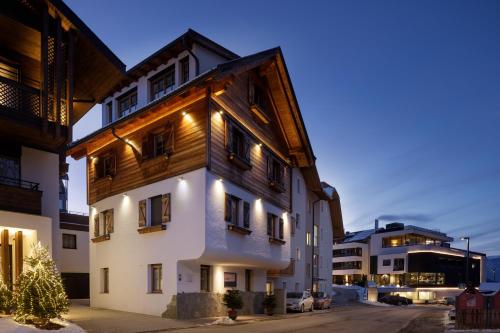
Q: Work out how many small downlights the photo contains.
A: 11